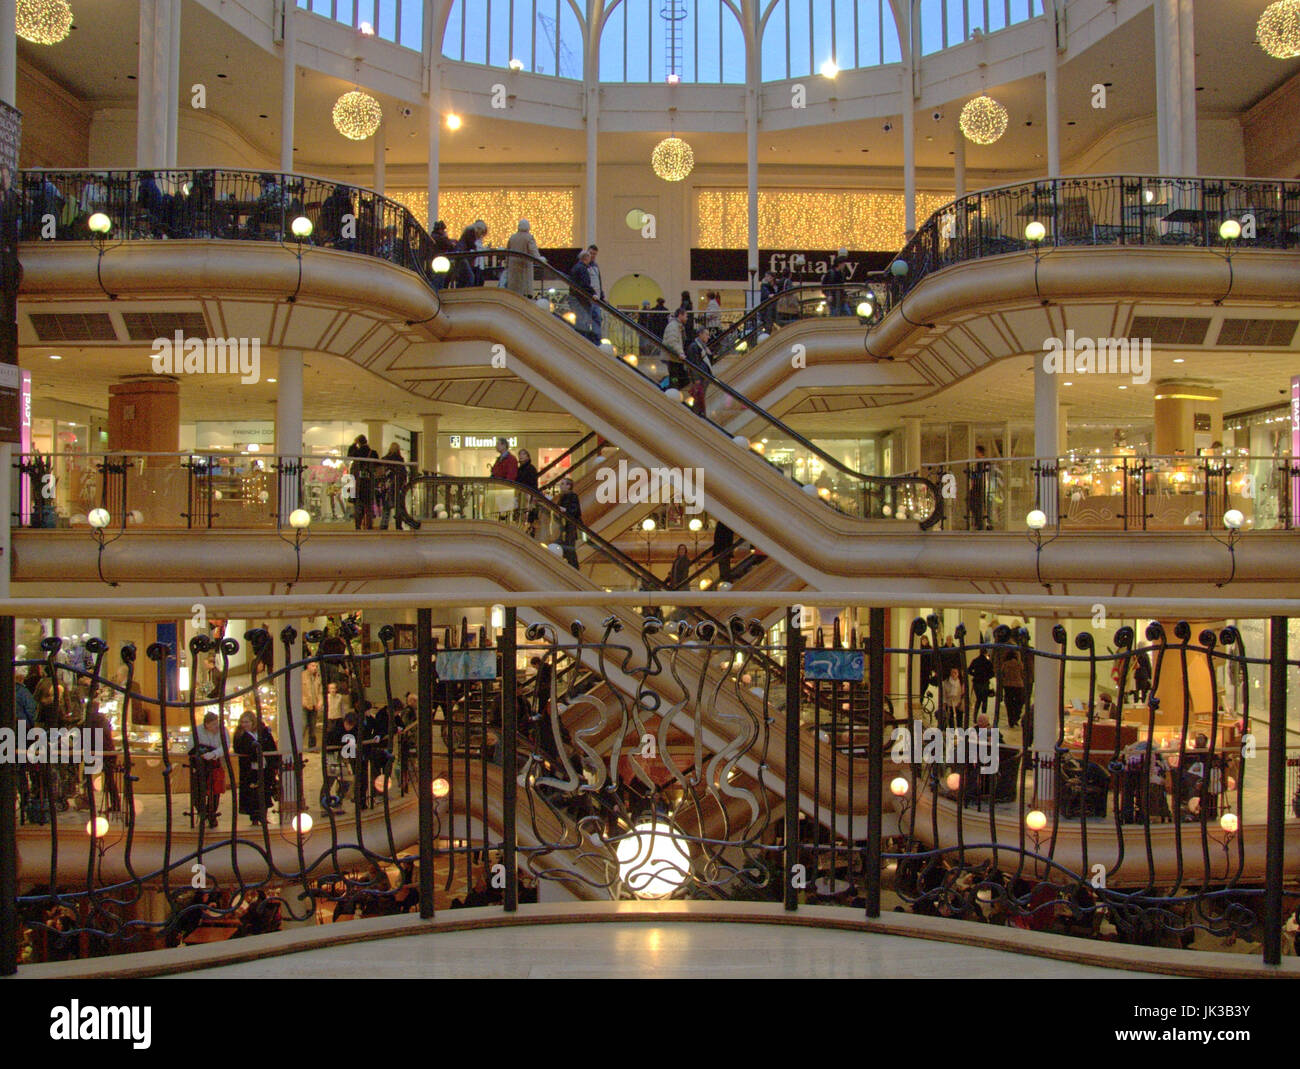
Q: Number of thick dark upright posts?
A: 6